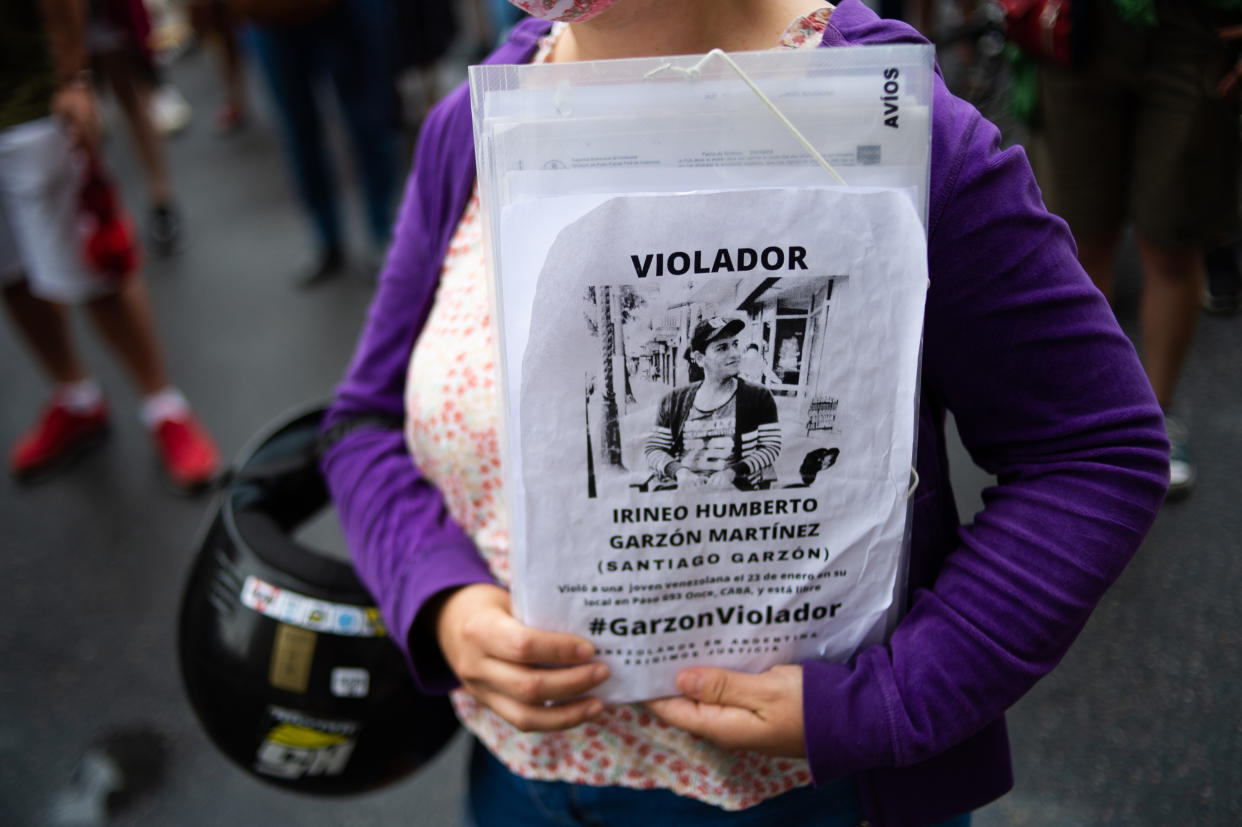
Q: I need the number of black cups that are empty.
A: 0